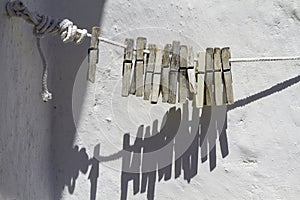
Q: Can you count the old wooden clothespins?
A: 13